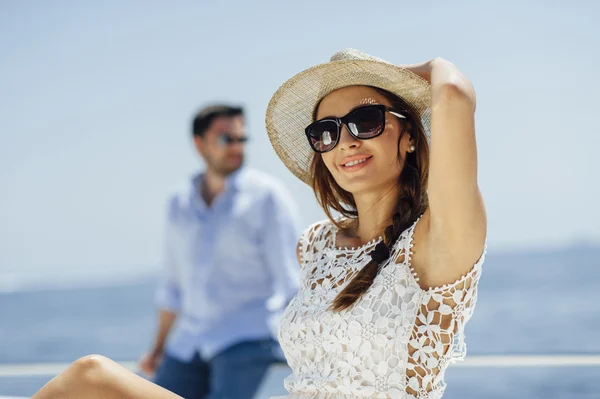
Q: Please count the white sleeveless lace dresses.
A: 1